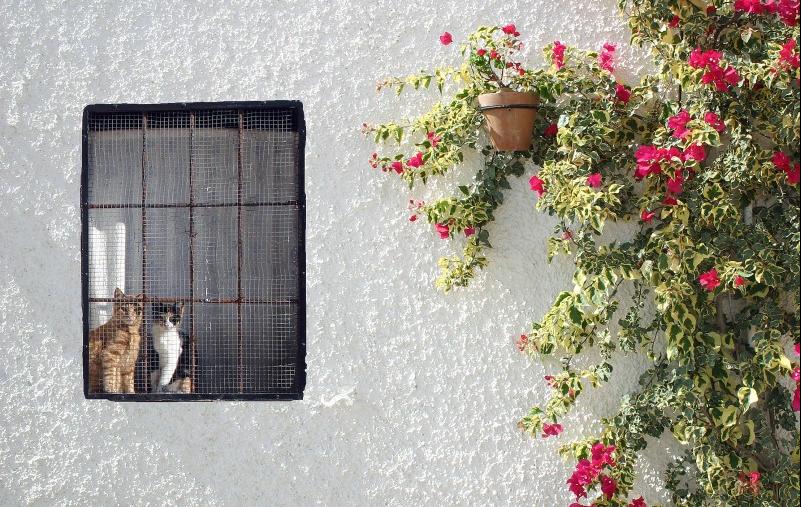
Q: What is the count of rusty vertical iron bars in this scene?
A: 3